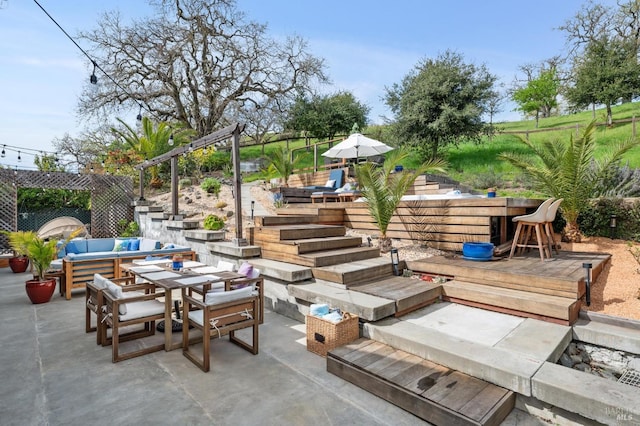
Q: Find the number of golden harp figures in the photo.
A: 0